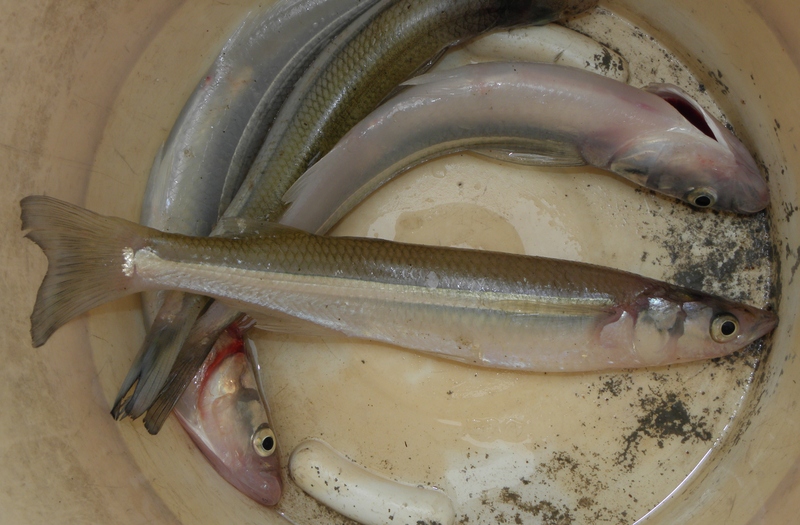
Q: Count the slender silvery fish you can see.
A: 4